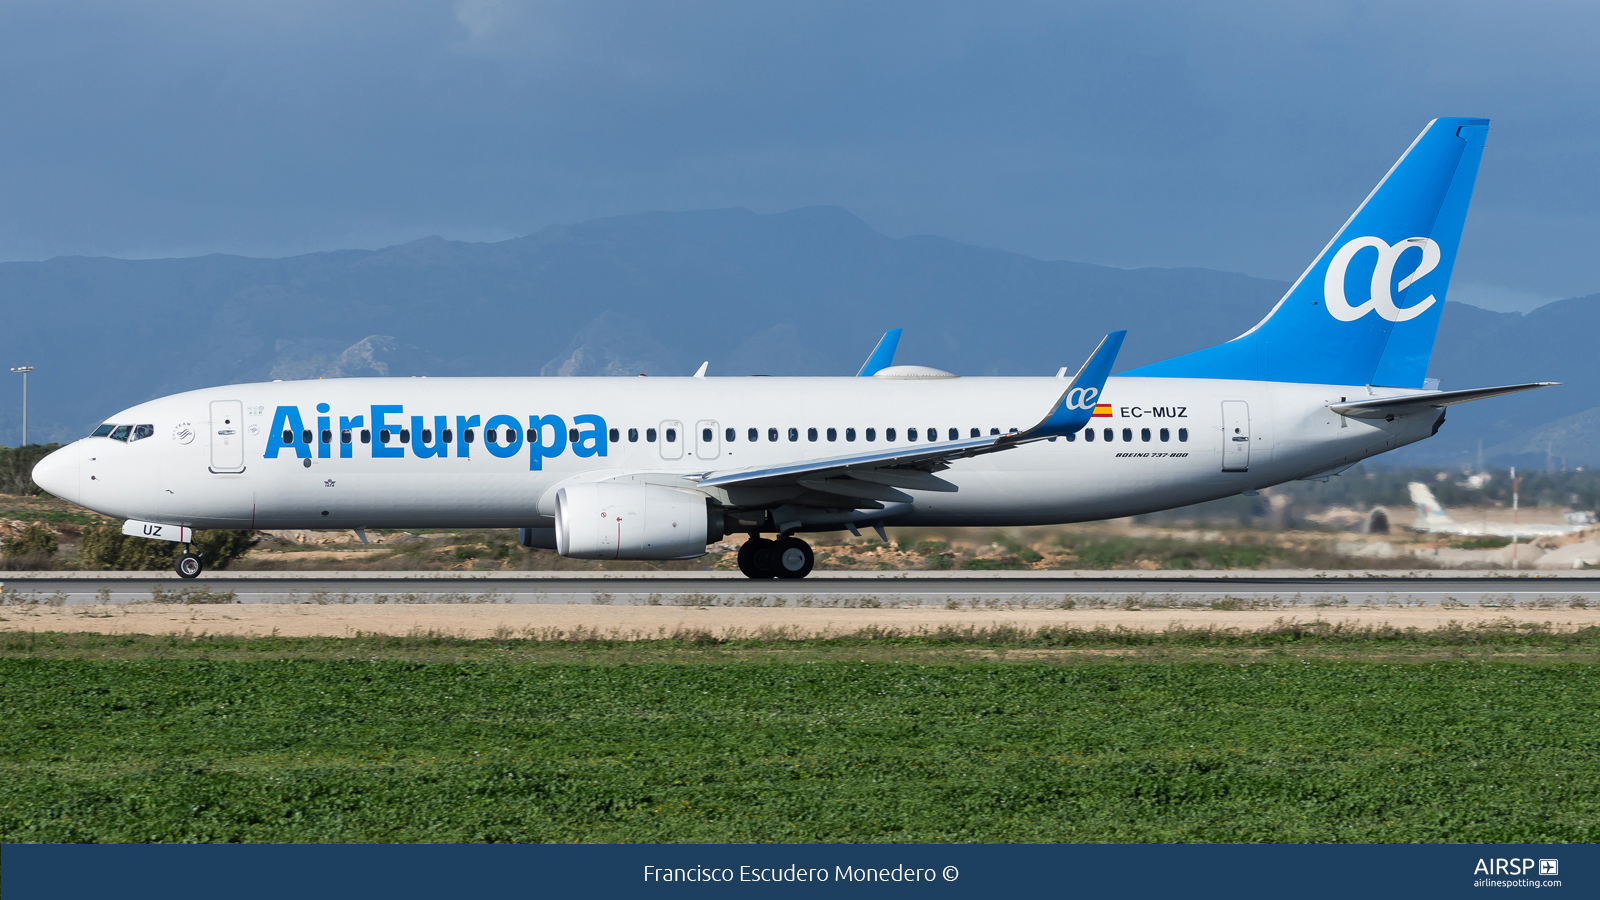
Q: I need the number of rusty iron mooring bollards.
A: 0